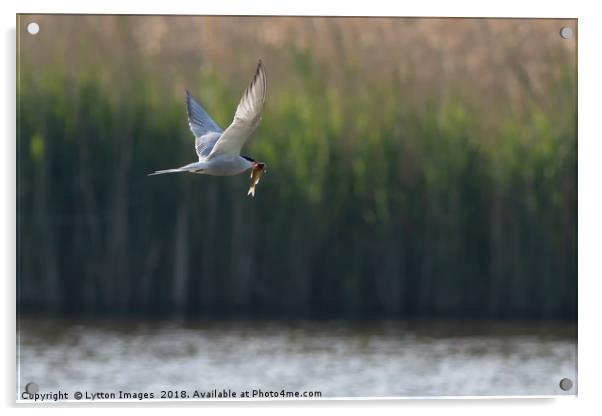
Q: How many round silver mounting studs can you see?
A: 4